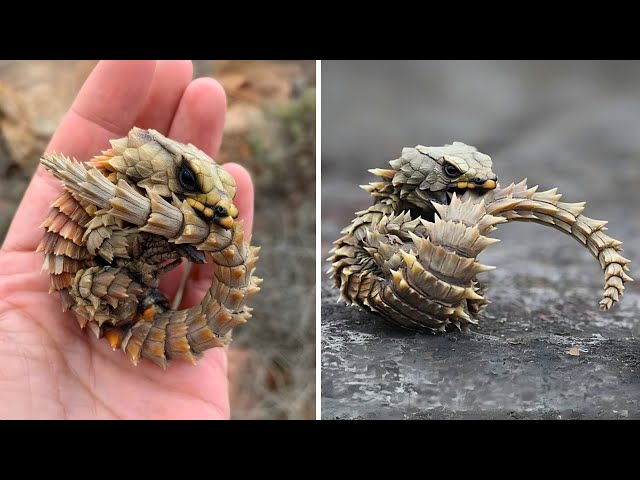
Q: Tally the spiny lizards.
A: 2